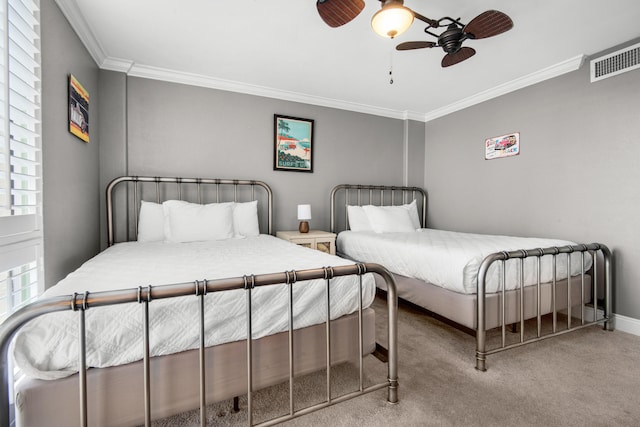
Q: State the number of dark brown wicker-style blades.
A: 4